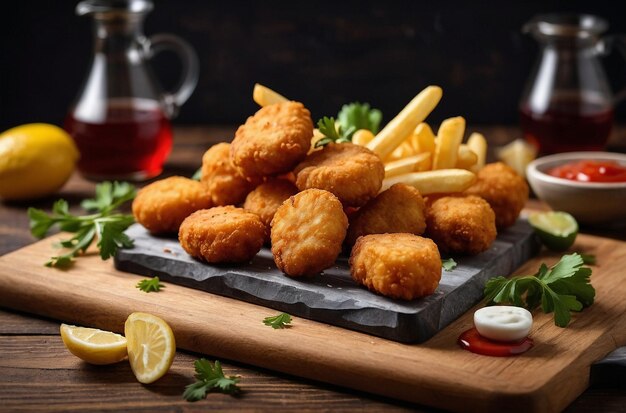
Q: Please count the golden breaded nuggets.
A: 11